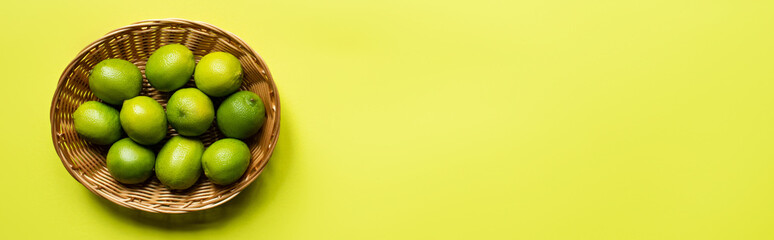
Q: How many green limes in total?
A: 10